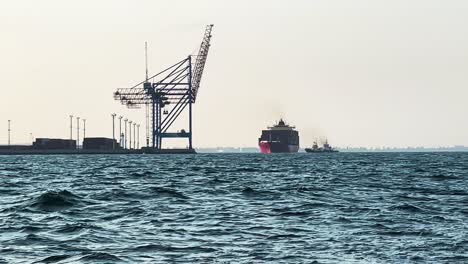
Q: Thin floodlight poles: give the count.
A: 10